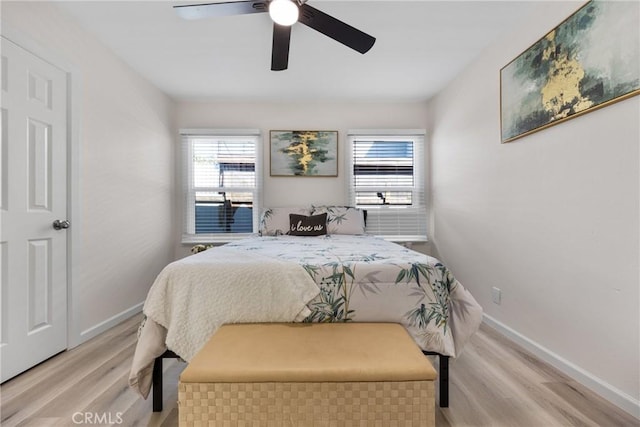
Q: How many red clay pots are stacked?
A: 0